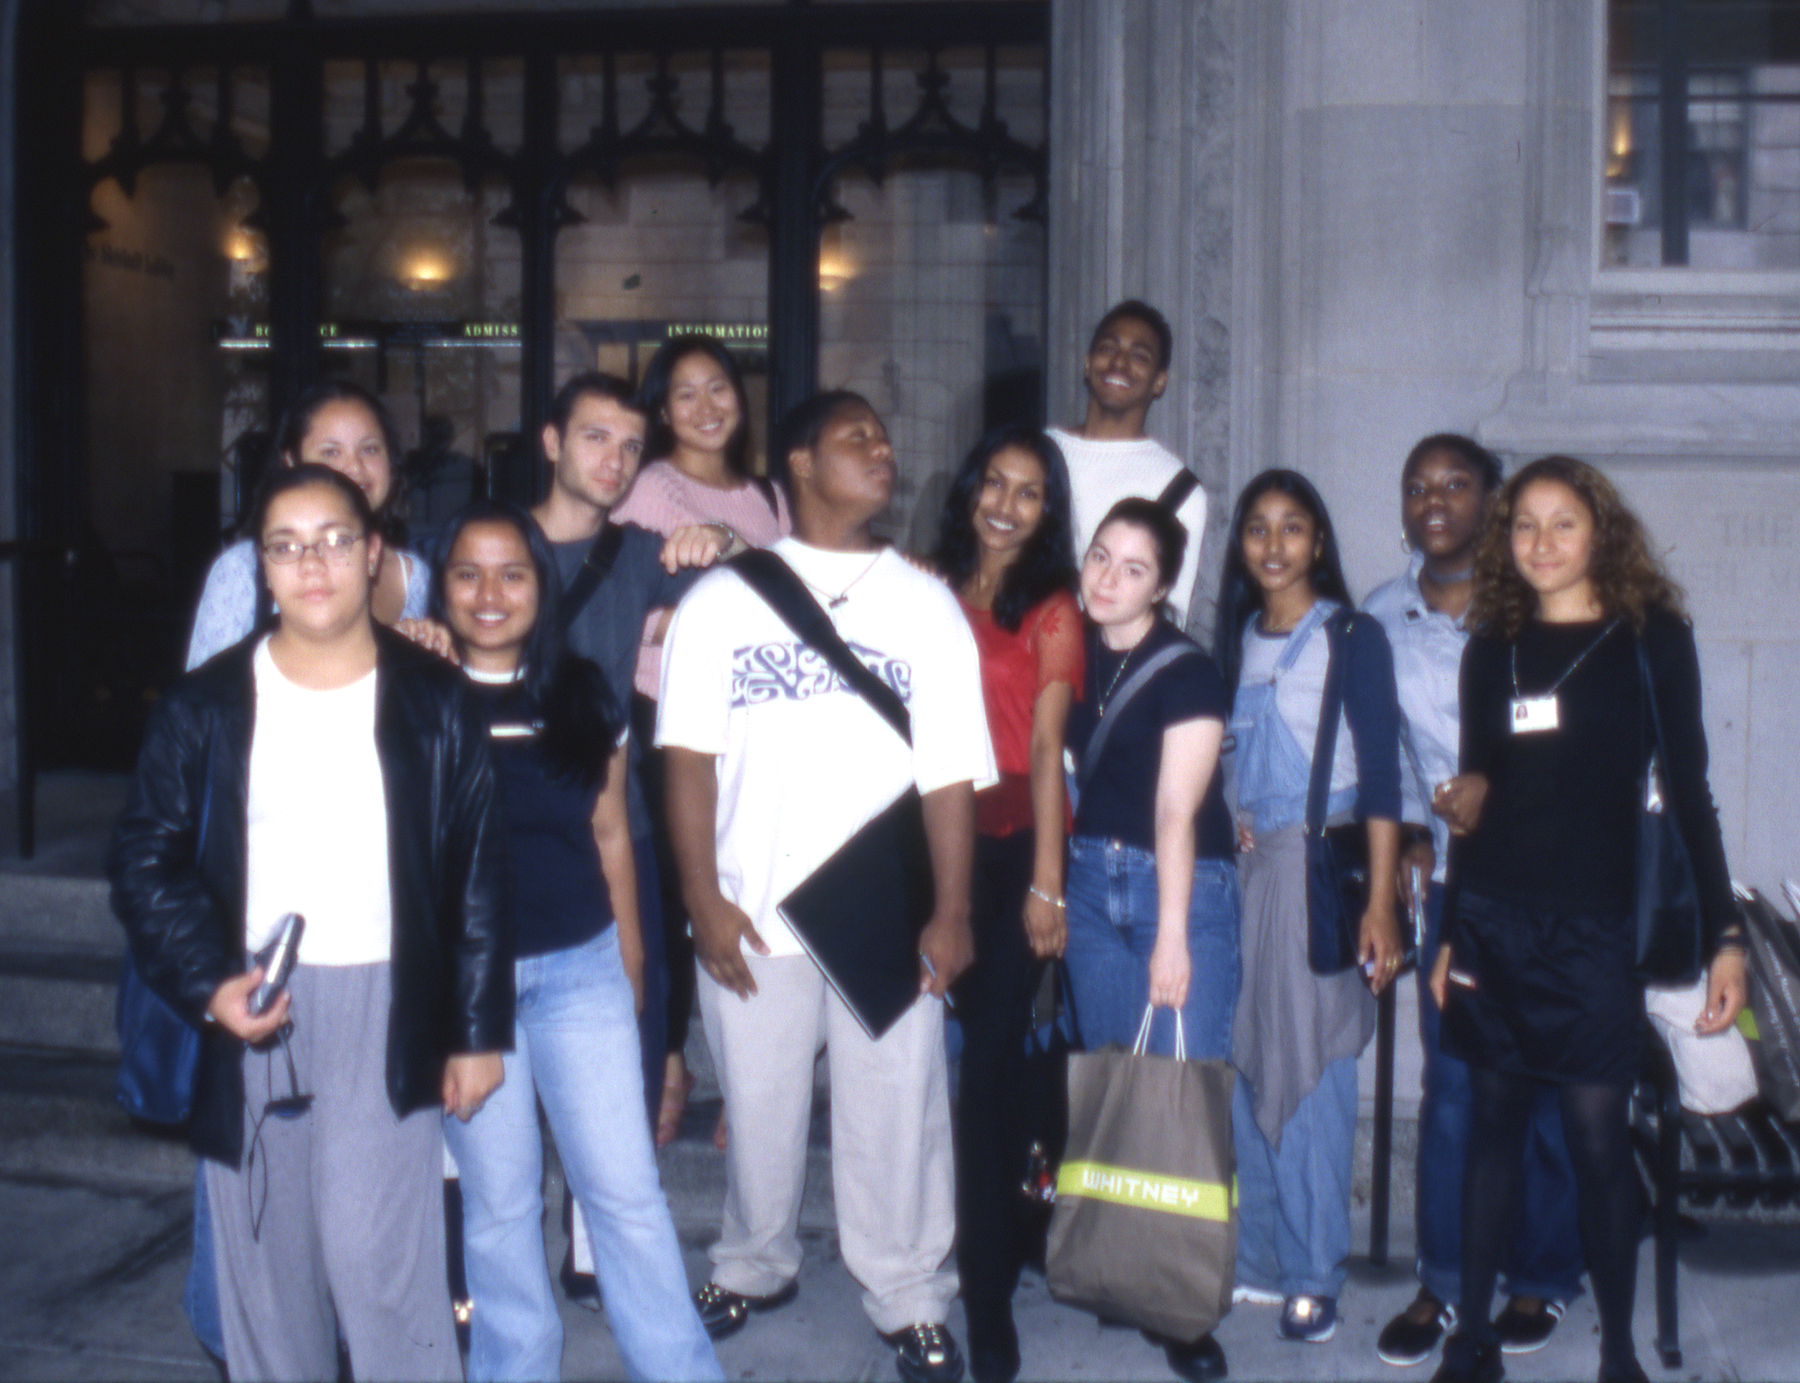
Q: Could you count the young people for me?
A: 12